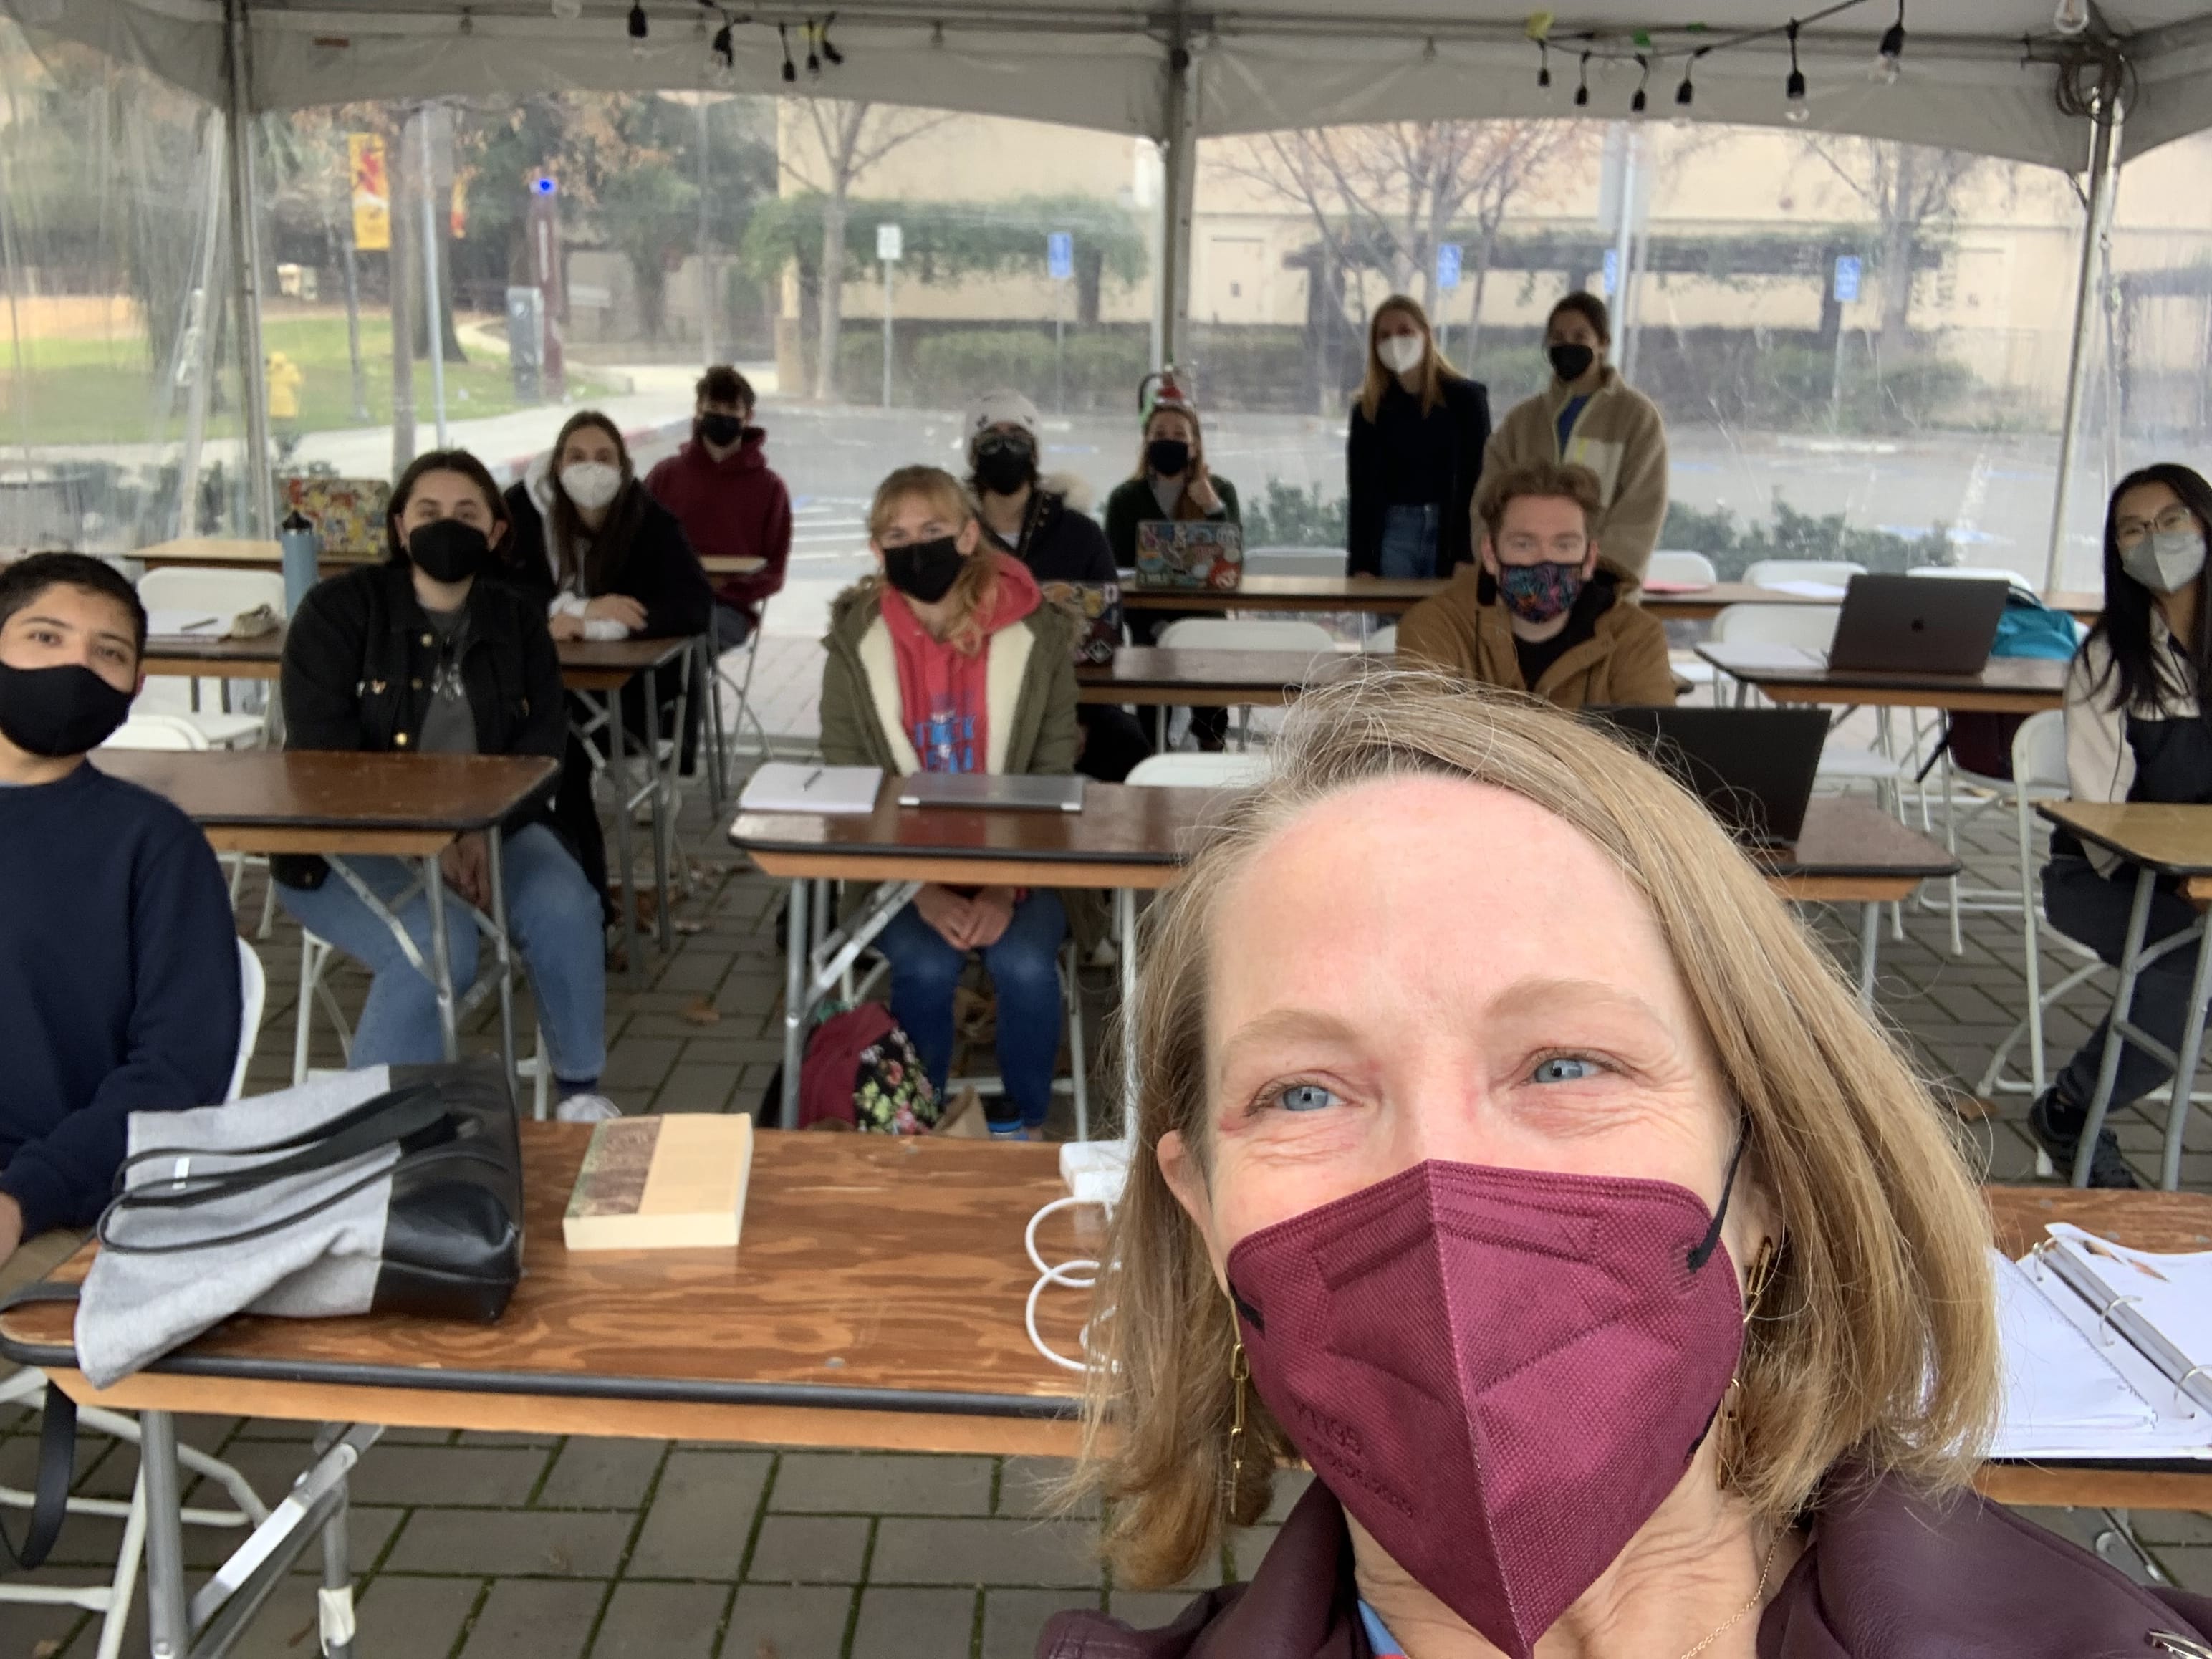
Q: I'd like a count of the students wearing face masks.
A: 11